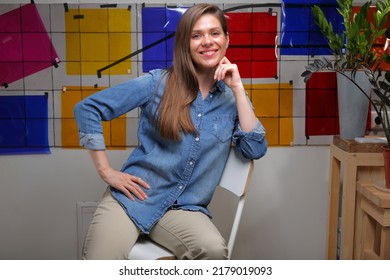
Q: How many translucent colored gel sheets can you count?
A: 10